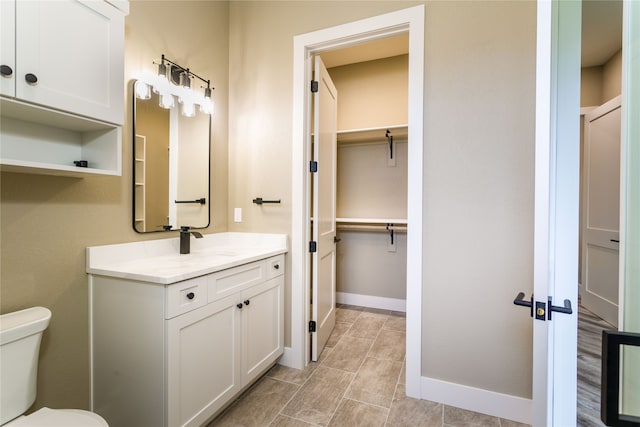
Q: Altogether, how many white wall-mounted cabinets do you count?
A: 1